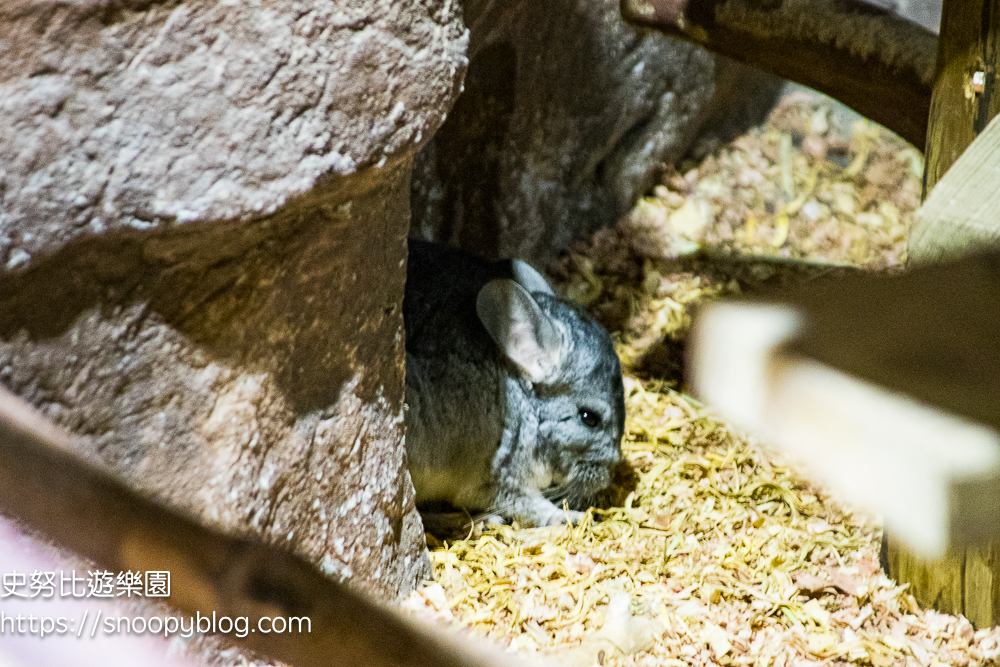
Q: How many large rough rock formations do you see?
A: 2